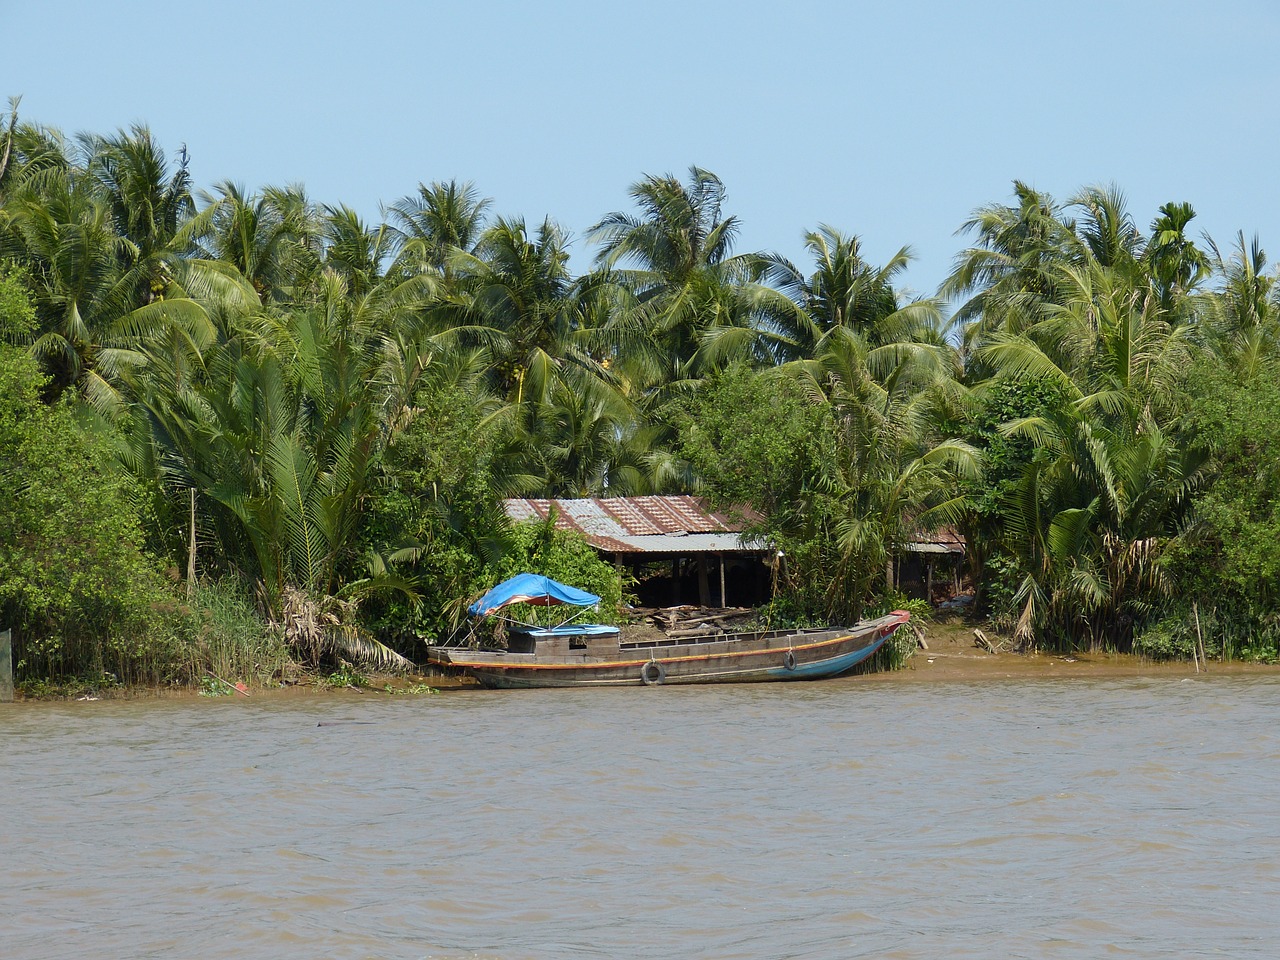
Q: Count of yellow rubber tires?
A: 0